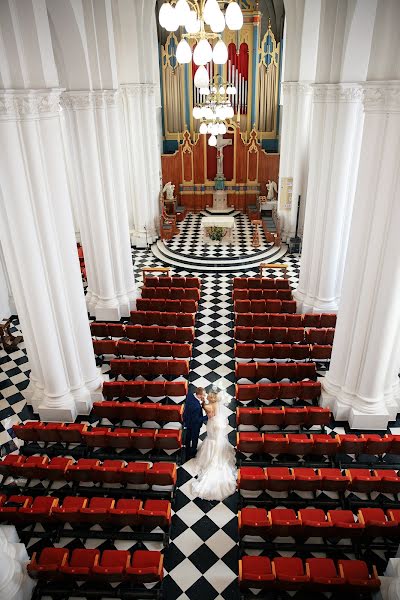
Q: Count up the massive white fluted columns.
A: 6